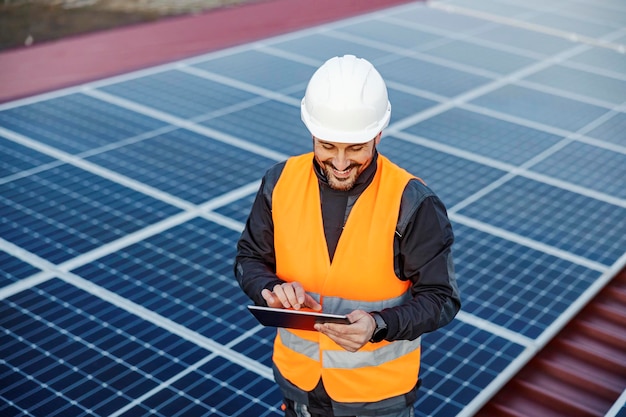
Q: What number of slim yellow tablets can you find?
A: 0